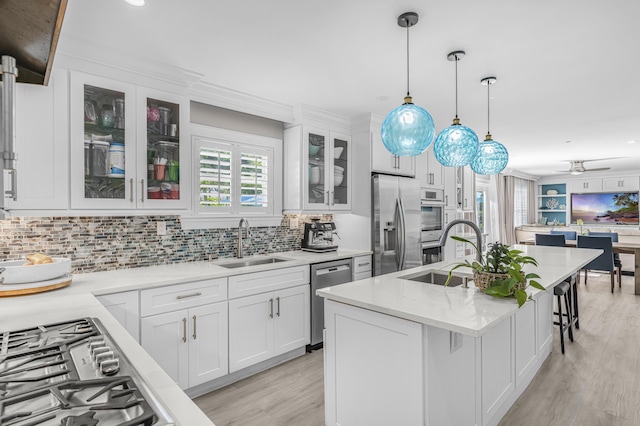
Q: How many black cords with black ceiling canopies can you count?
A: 3